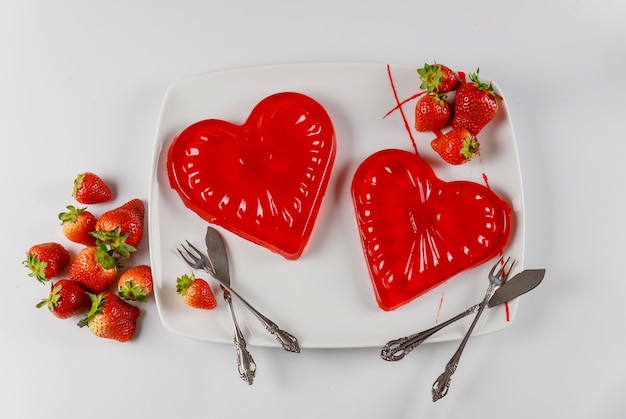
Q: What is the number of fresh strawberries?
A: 13